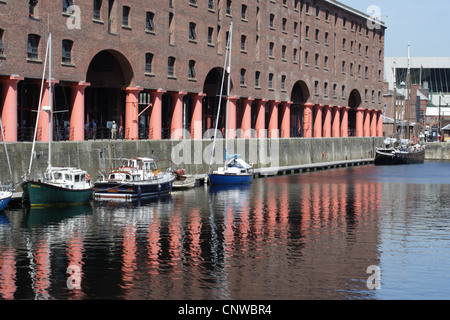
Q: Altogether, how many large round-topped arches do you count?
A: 4